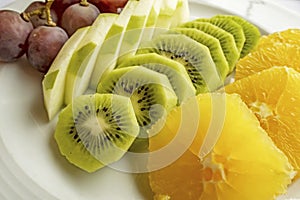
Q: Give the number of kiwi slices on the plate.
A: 8